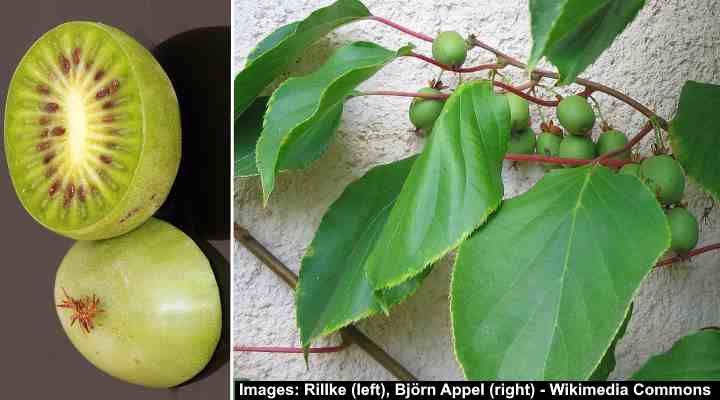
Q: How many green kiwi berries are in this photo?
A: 13